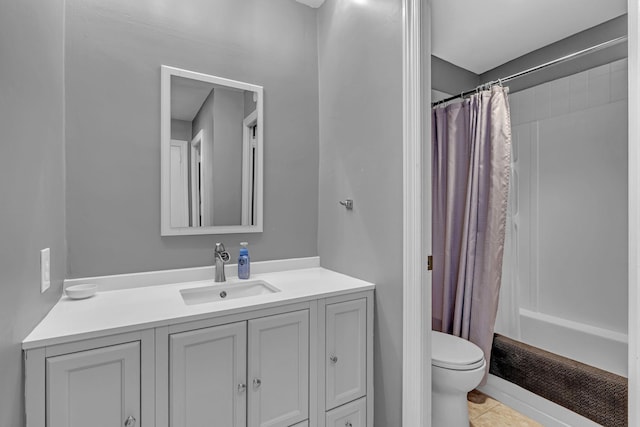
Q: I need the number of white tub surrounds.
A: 1